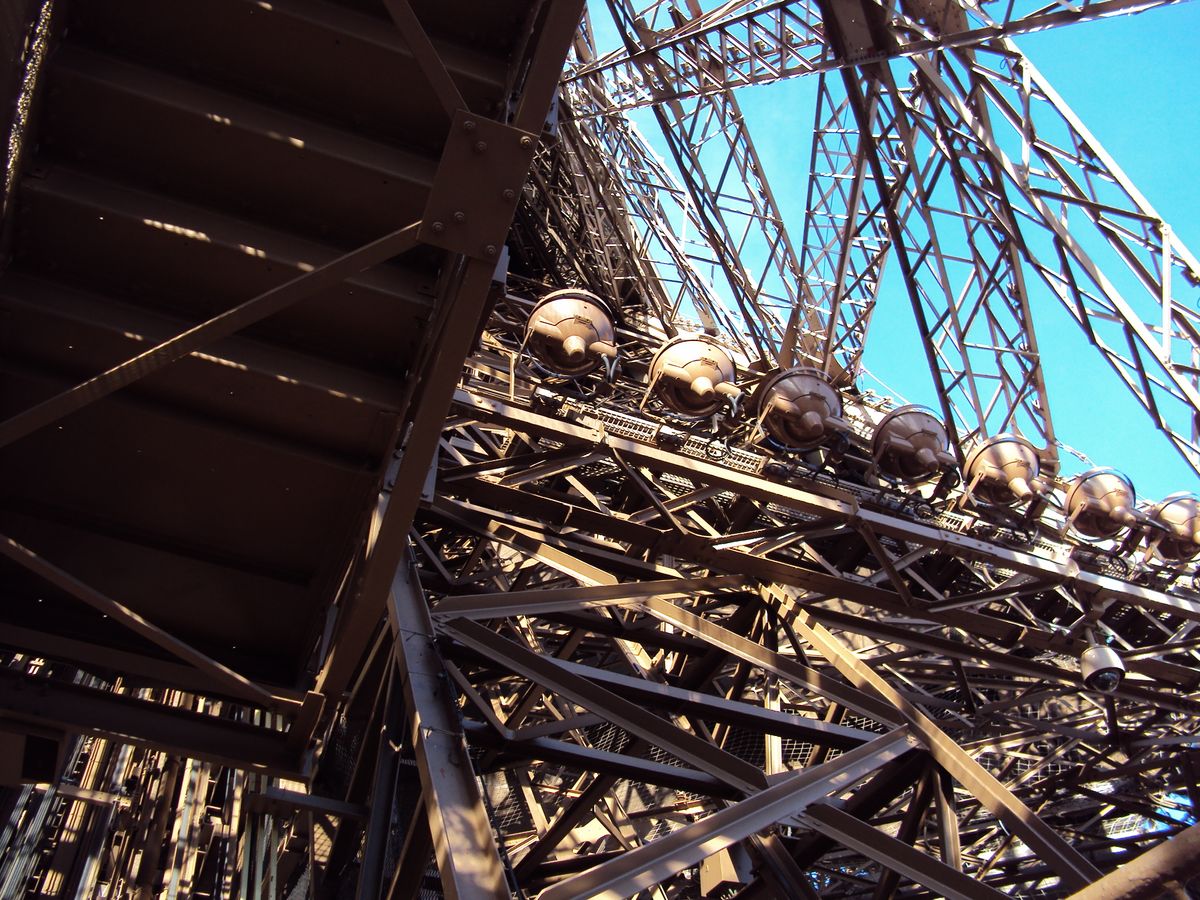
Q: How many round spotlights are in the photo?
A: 7